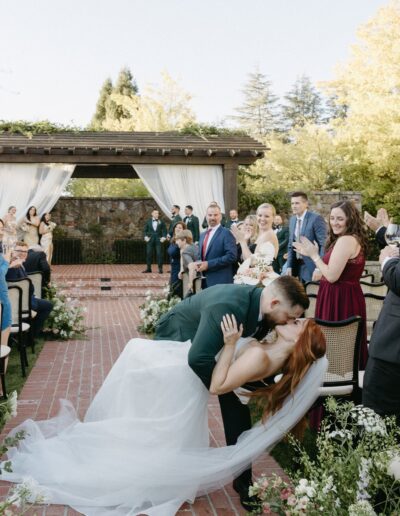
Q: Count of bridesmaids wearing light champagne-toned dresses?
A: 3